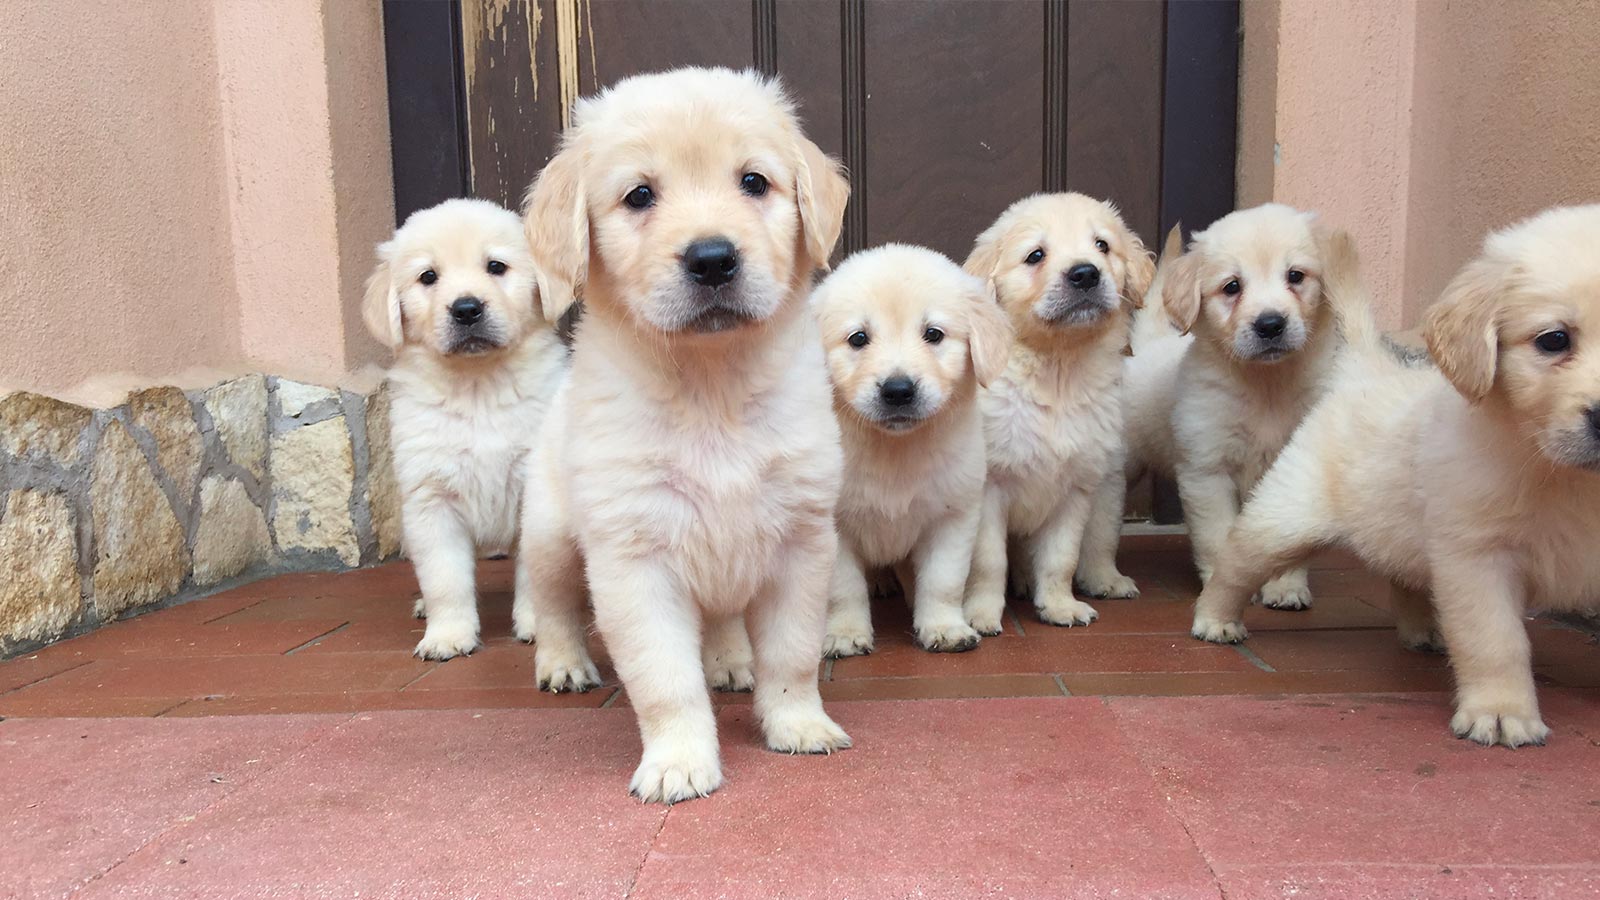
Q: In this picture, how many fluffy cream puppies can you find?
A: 6